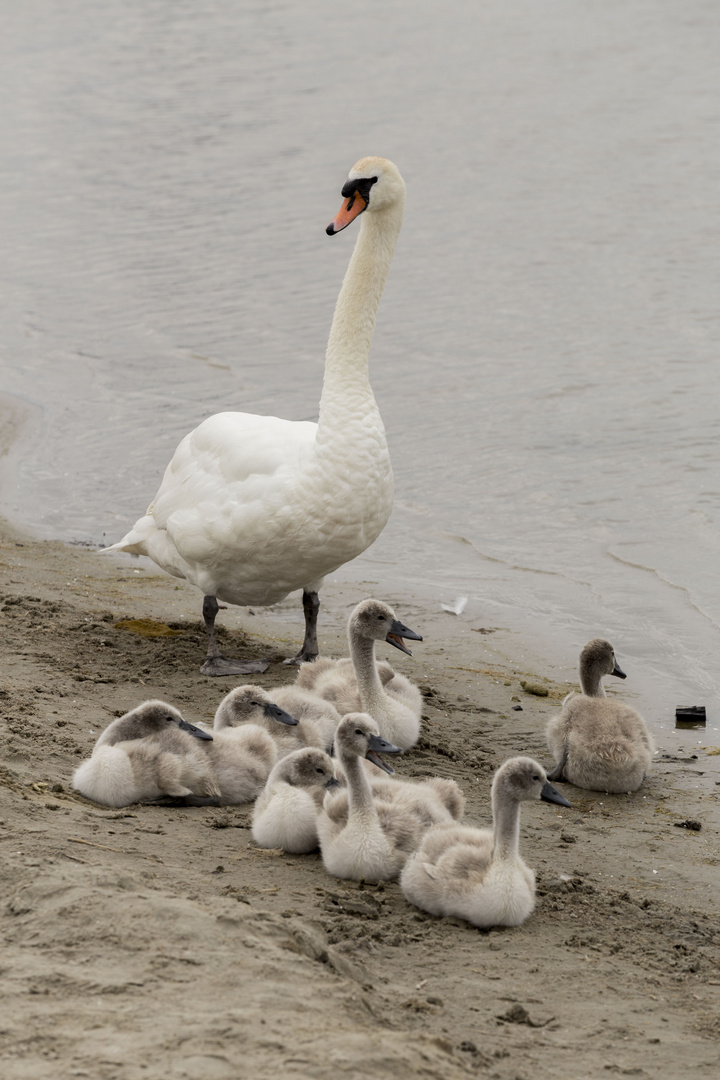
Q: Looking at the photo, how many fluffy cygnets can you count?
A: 7